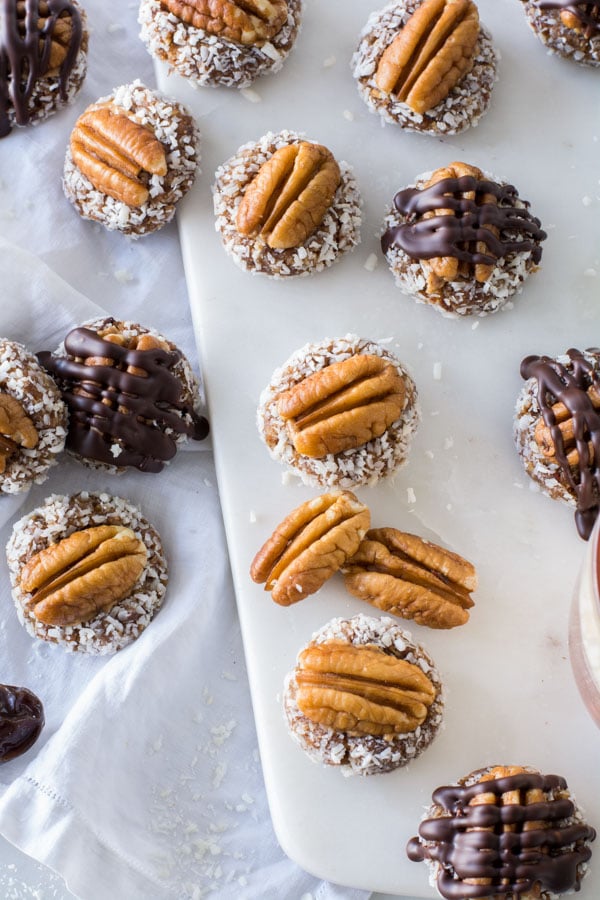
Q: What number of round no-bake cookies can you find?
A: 14